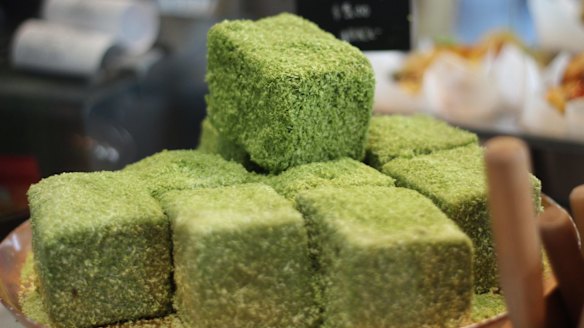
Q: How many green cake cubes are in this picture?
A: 9